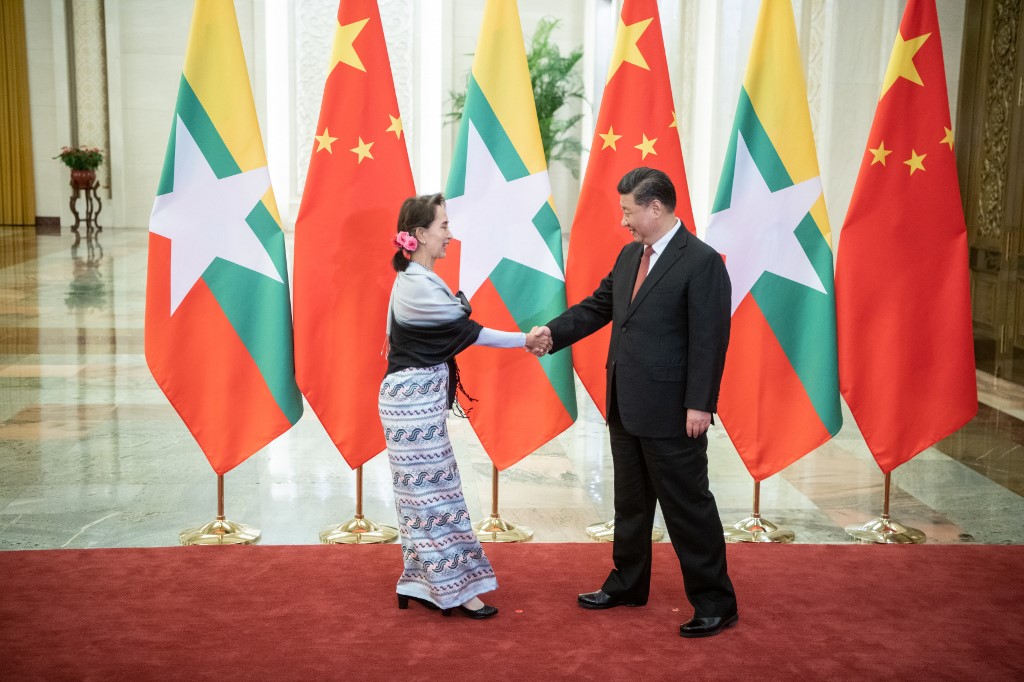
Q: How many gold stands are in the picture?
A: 6